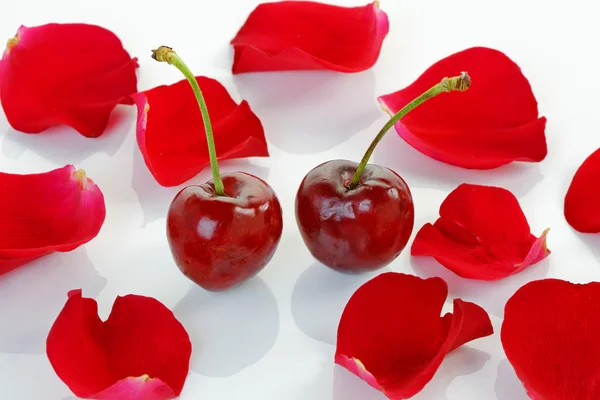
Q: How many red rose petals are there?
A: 10